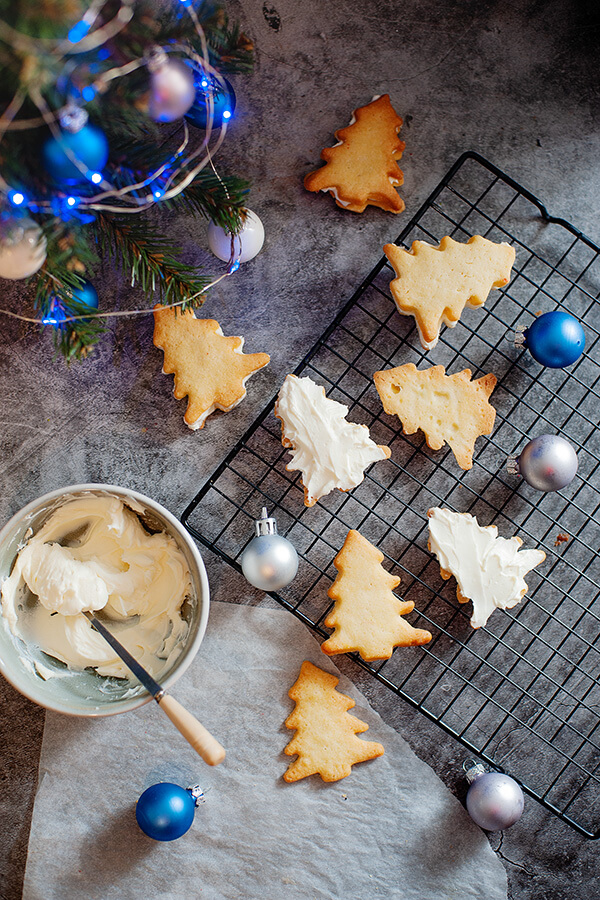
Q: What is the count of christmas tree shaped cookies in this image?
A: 8